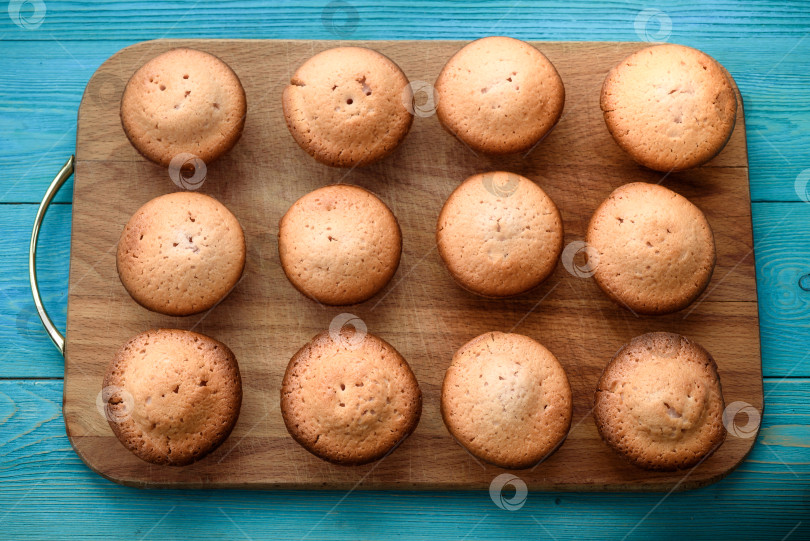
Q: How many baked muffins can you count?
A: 12